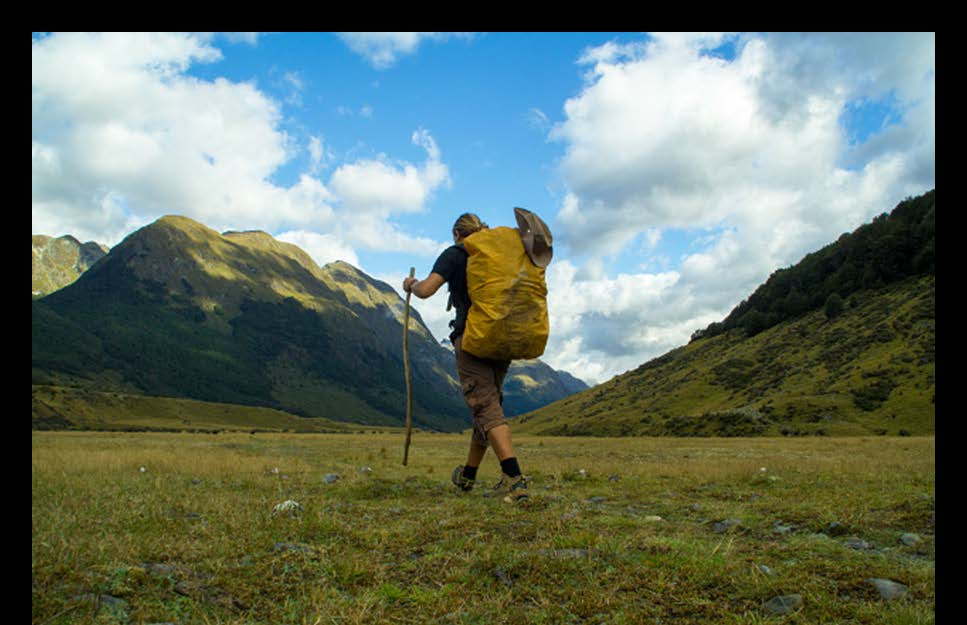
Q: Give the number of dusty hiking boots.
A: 2